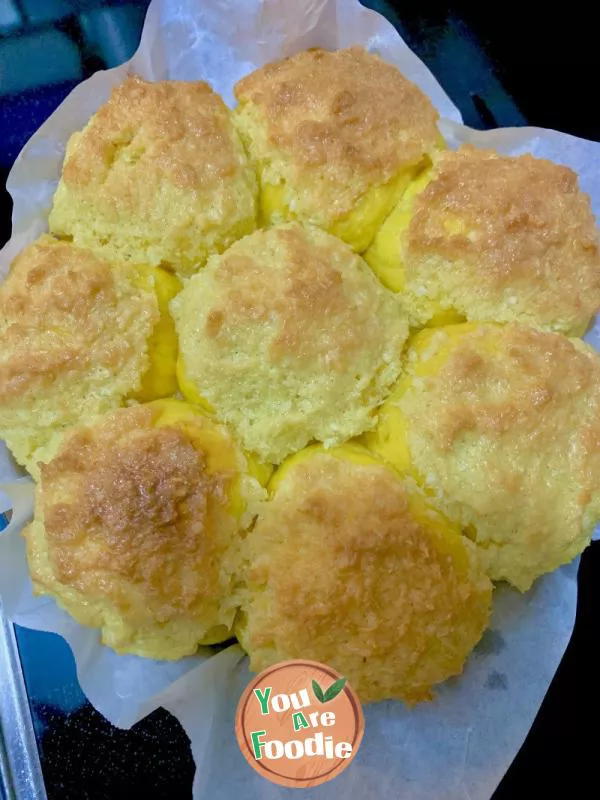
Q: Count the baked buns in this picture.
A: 8